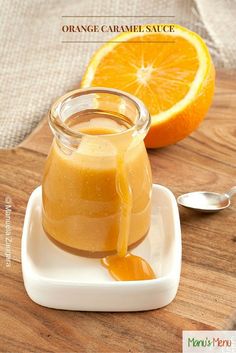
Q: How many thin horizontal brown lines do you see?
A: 2